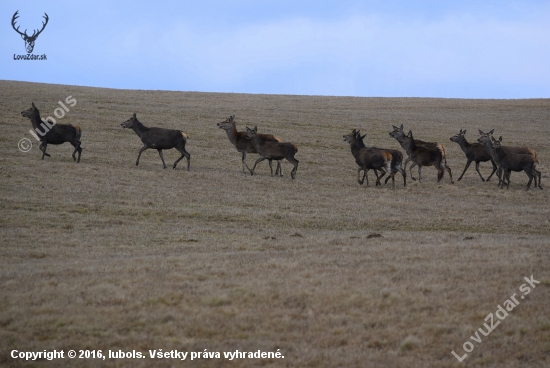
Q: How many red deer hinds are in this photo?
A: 11